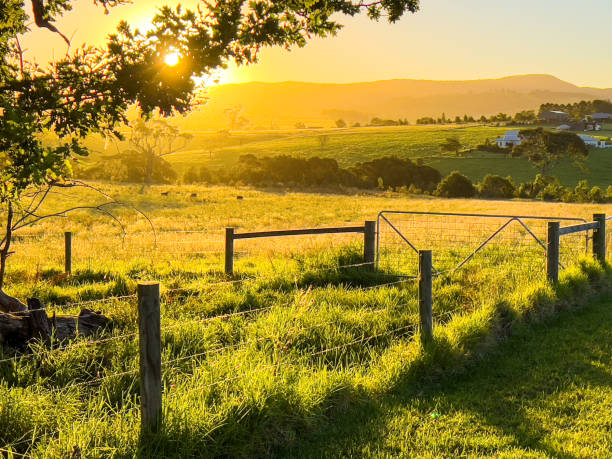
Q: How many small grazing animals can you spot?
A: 3